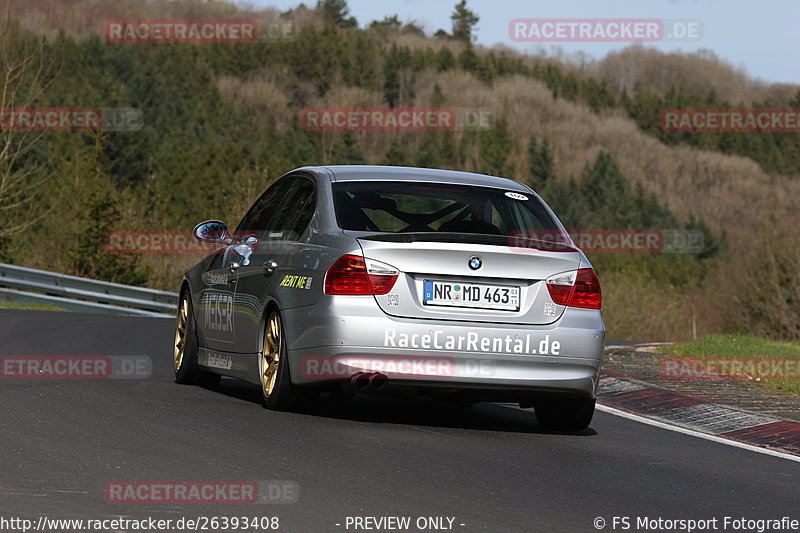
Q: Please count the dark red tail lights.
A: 2